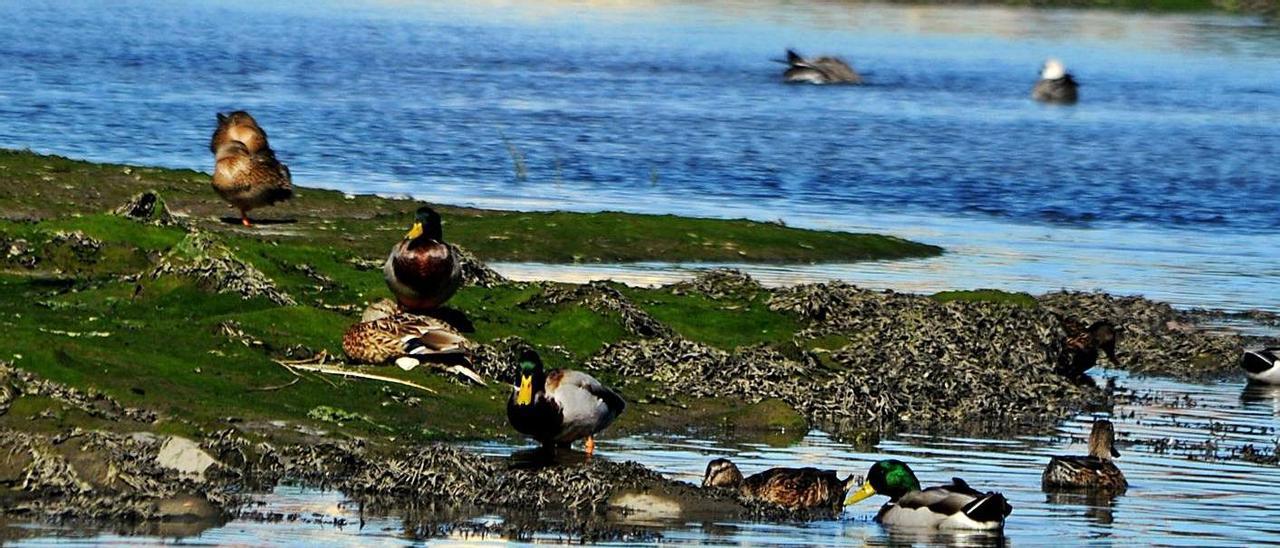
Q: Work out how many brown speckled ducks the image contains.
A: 5